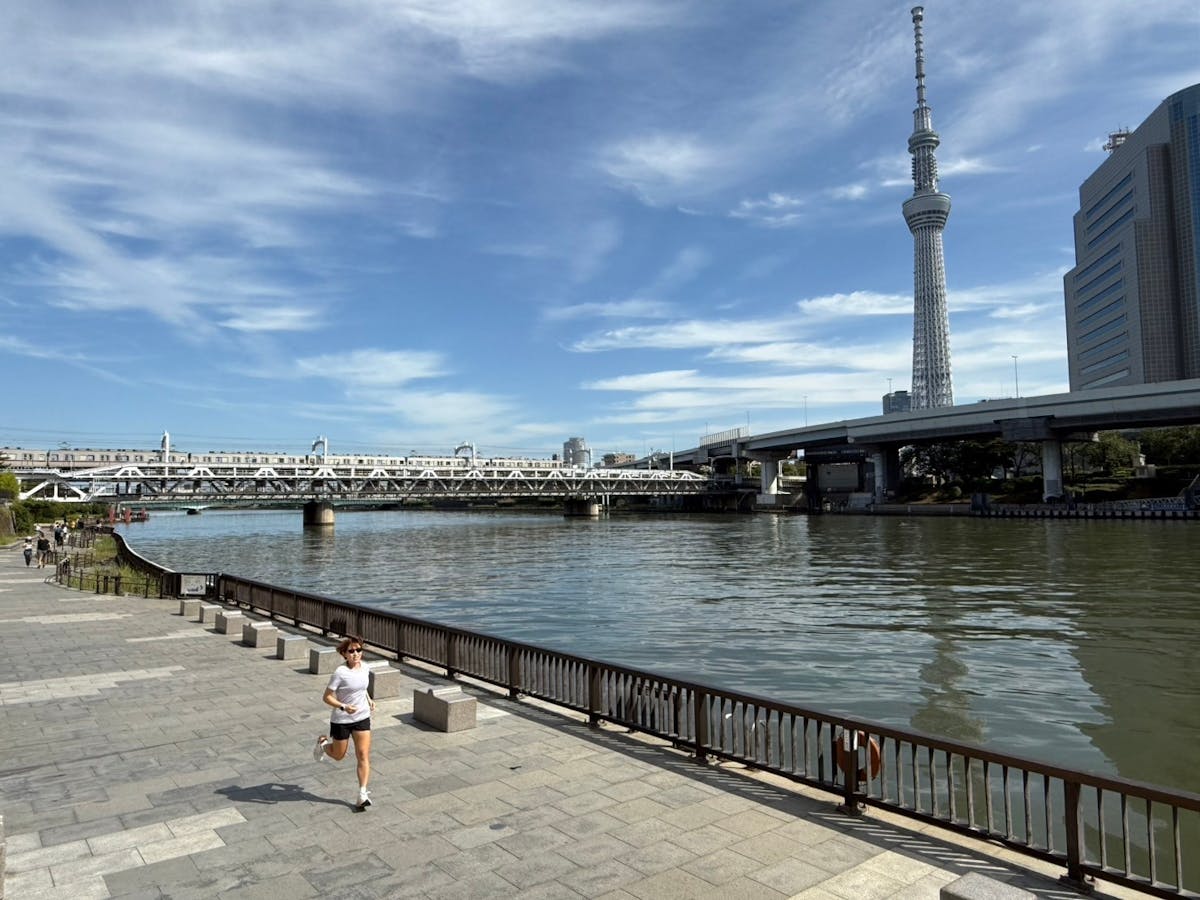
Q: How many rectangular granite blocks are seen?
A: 9